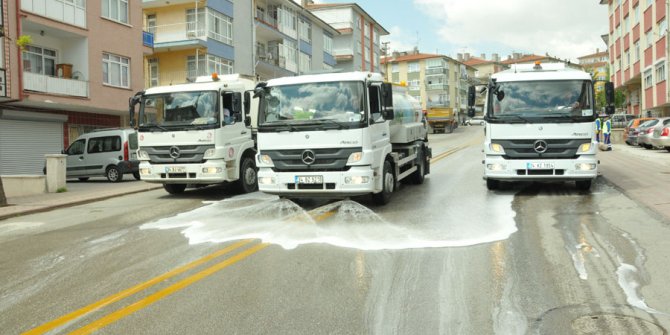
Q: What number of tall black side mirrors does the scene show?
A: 6